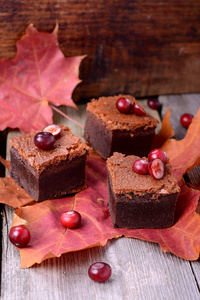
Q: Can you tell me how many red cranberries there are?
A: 12